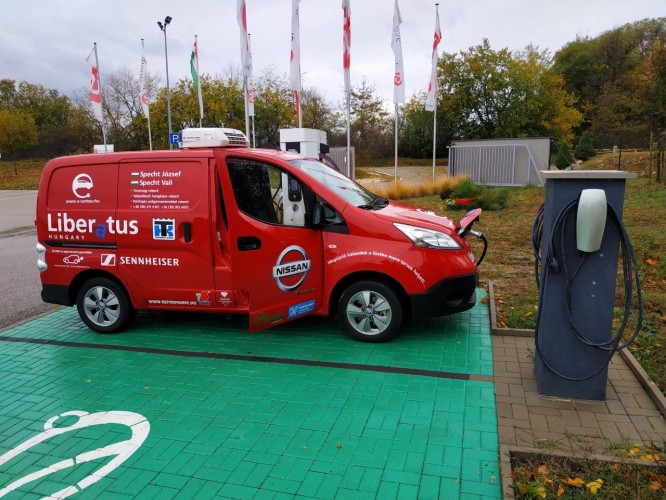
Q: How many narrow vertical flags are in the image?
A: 9